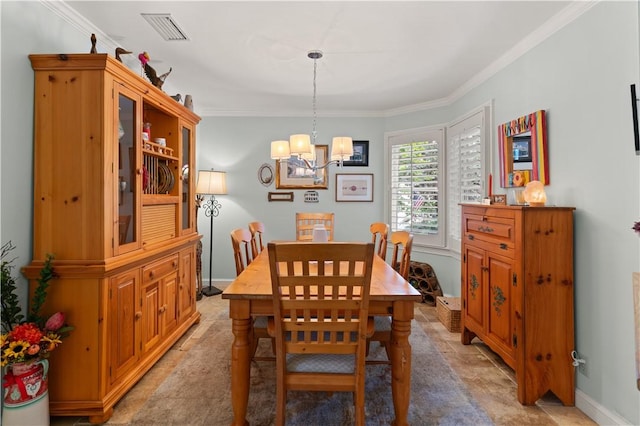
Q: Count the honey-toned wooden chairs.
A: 6